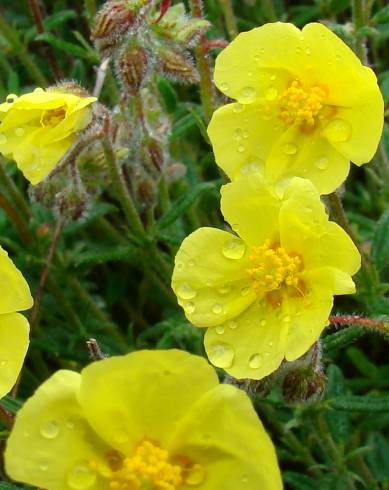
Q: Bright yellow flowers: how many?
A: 5